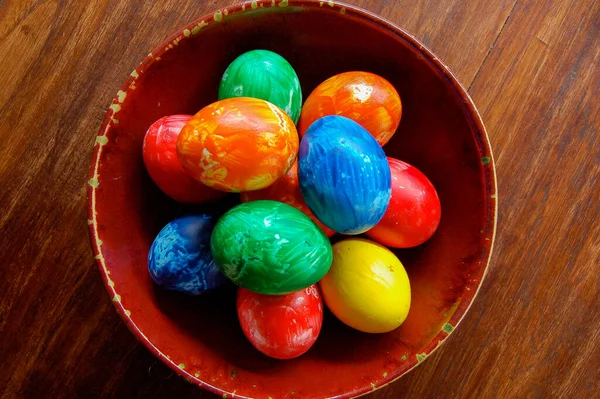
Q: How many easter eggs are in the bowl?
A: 11